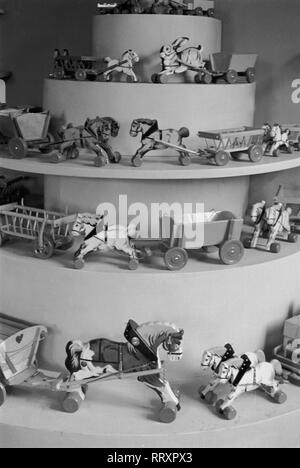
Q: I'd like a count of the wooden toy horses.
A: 12